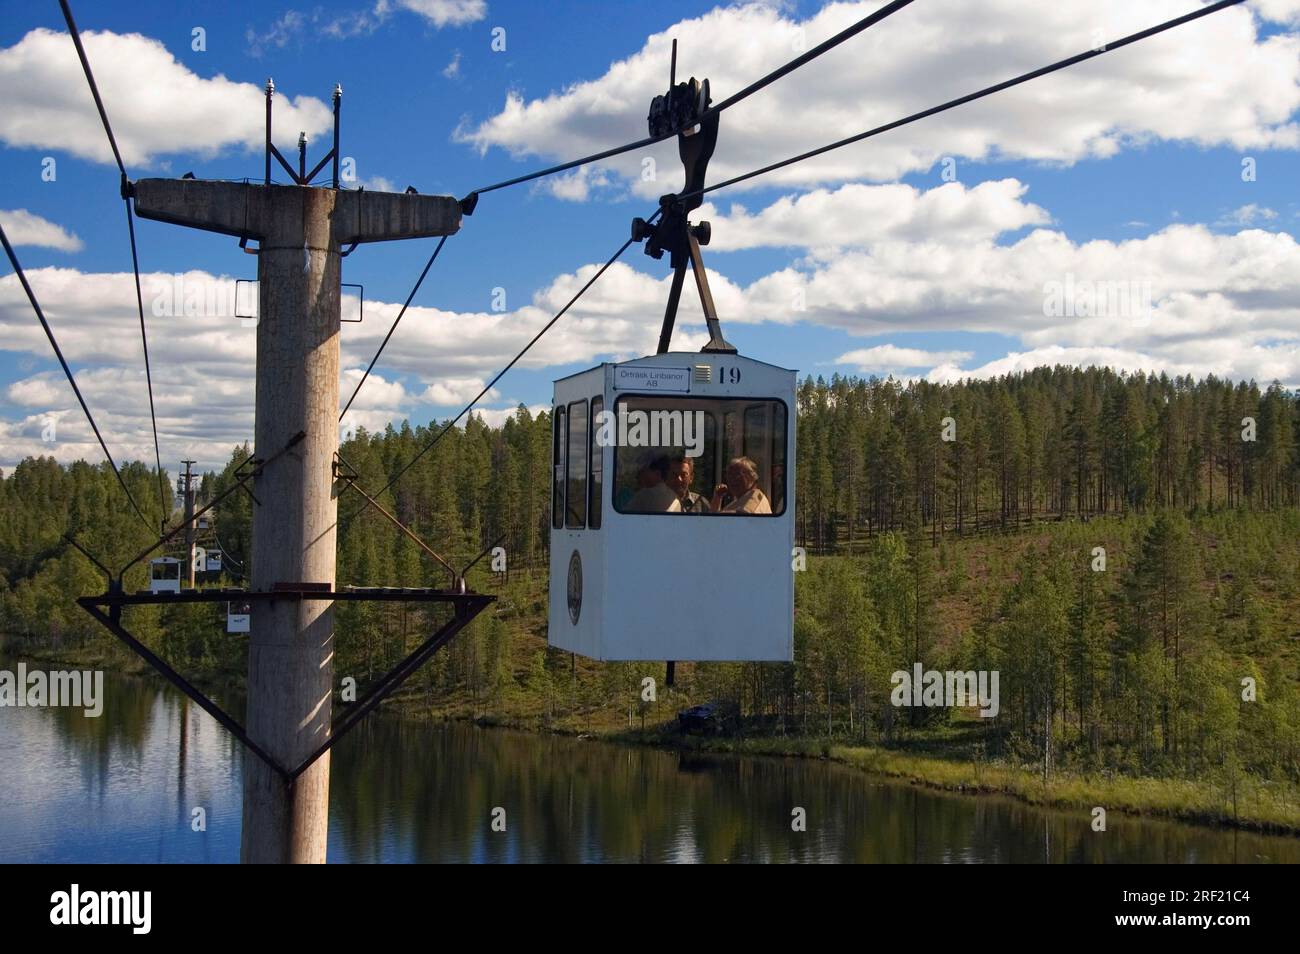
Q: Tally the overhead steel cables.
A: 4